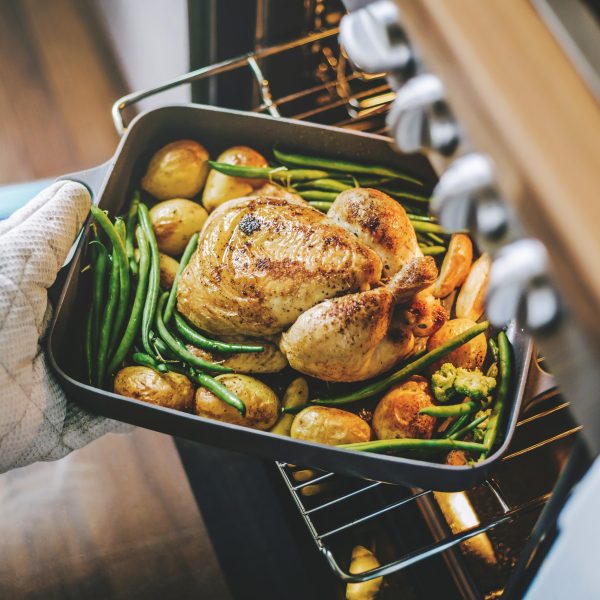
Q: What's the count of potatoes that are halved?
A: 2